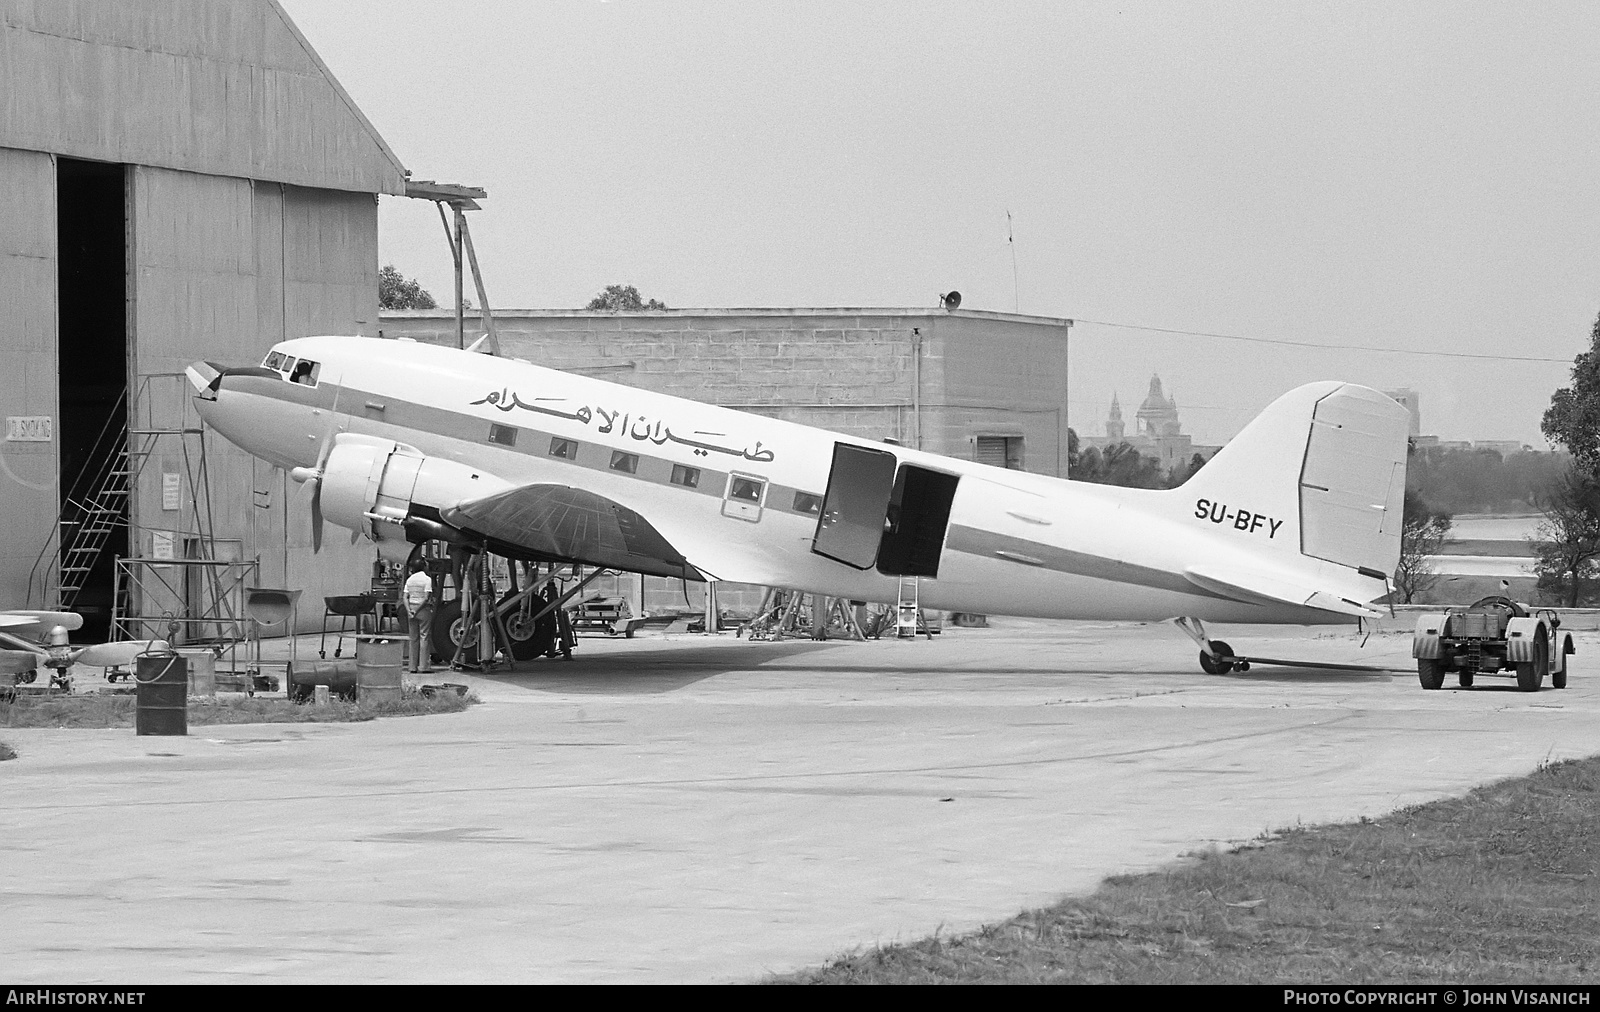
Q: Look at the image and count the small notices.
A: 2